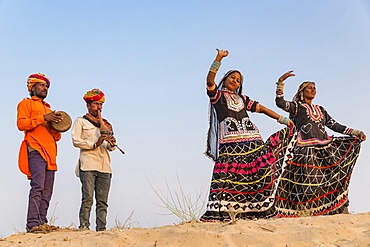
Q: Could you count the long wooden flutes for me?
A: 1